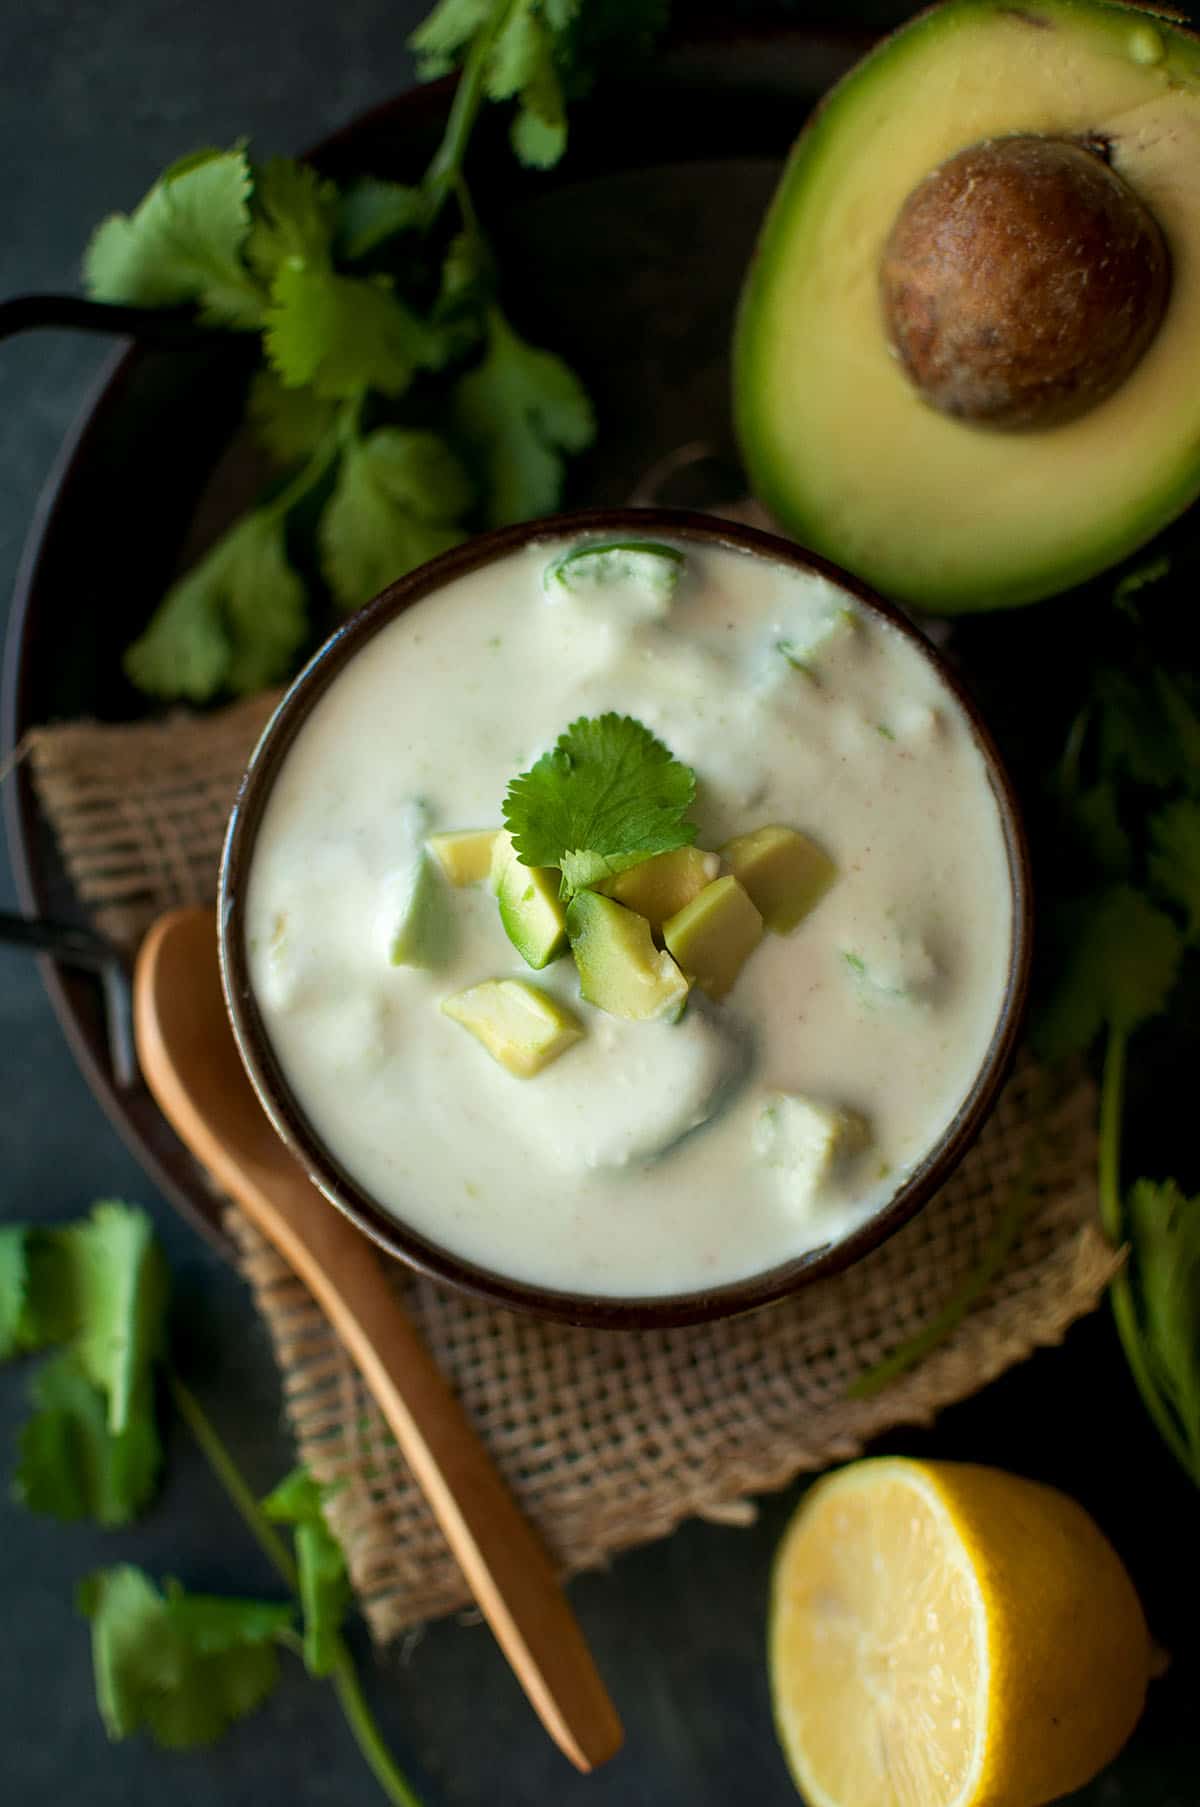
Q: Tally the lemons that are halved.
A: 1